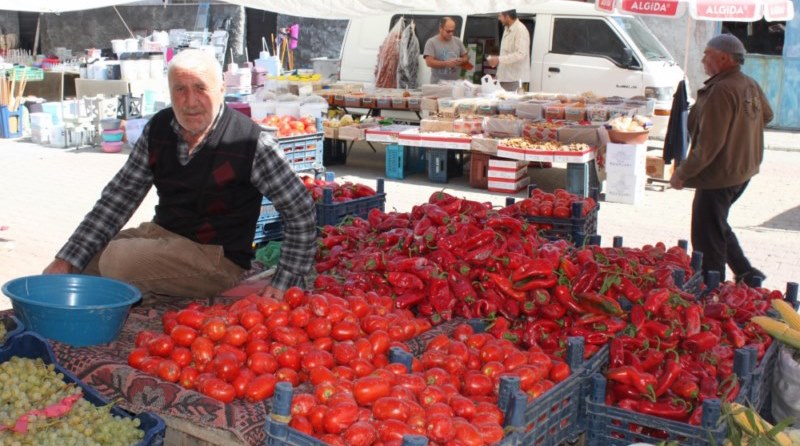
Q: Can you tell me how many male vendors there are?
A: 3